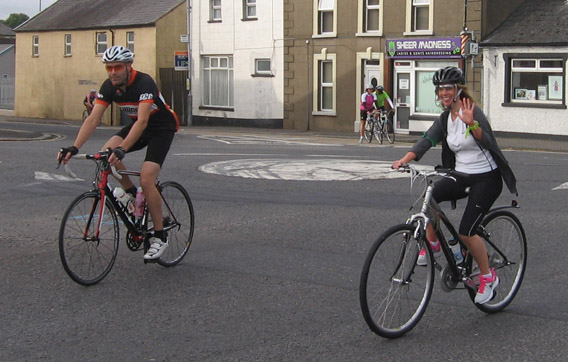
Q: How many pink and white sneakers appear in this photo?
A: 2